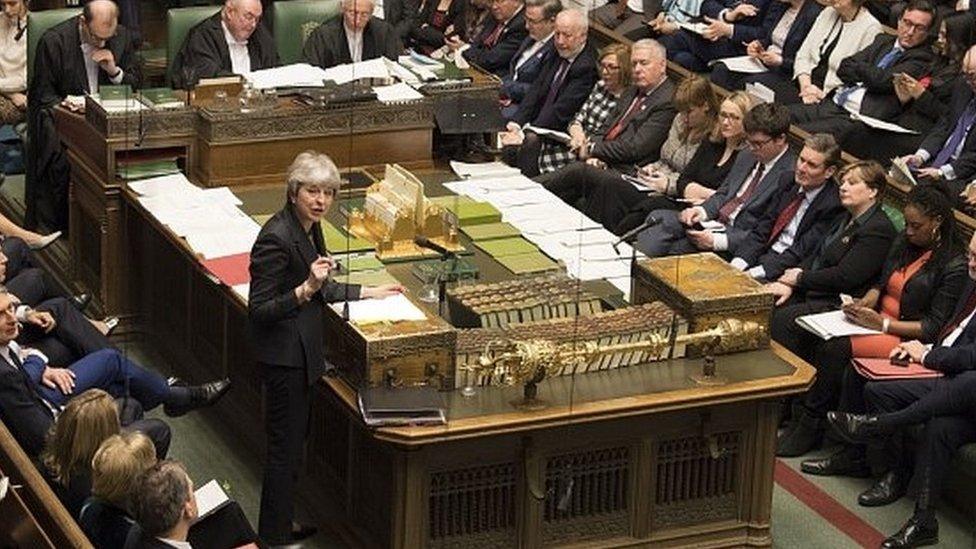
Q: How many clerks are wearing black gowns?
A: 3